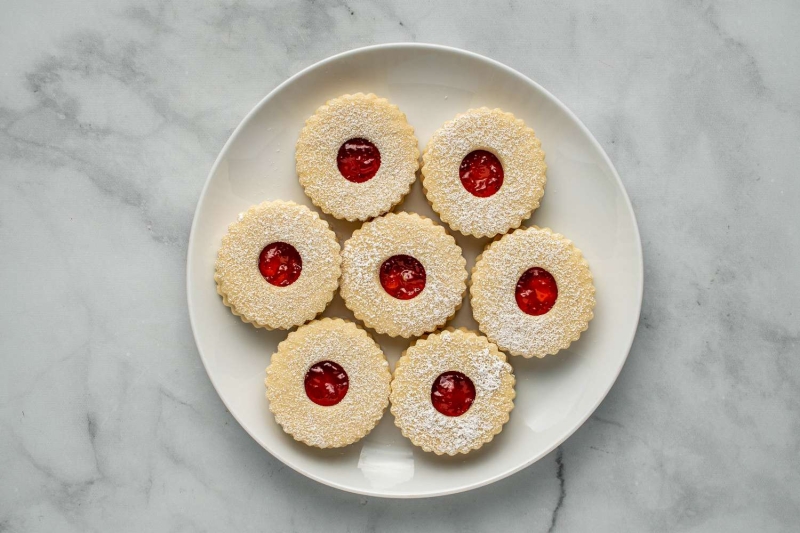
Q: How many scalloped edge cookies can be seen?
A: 7